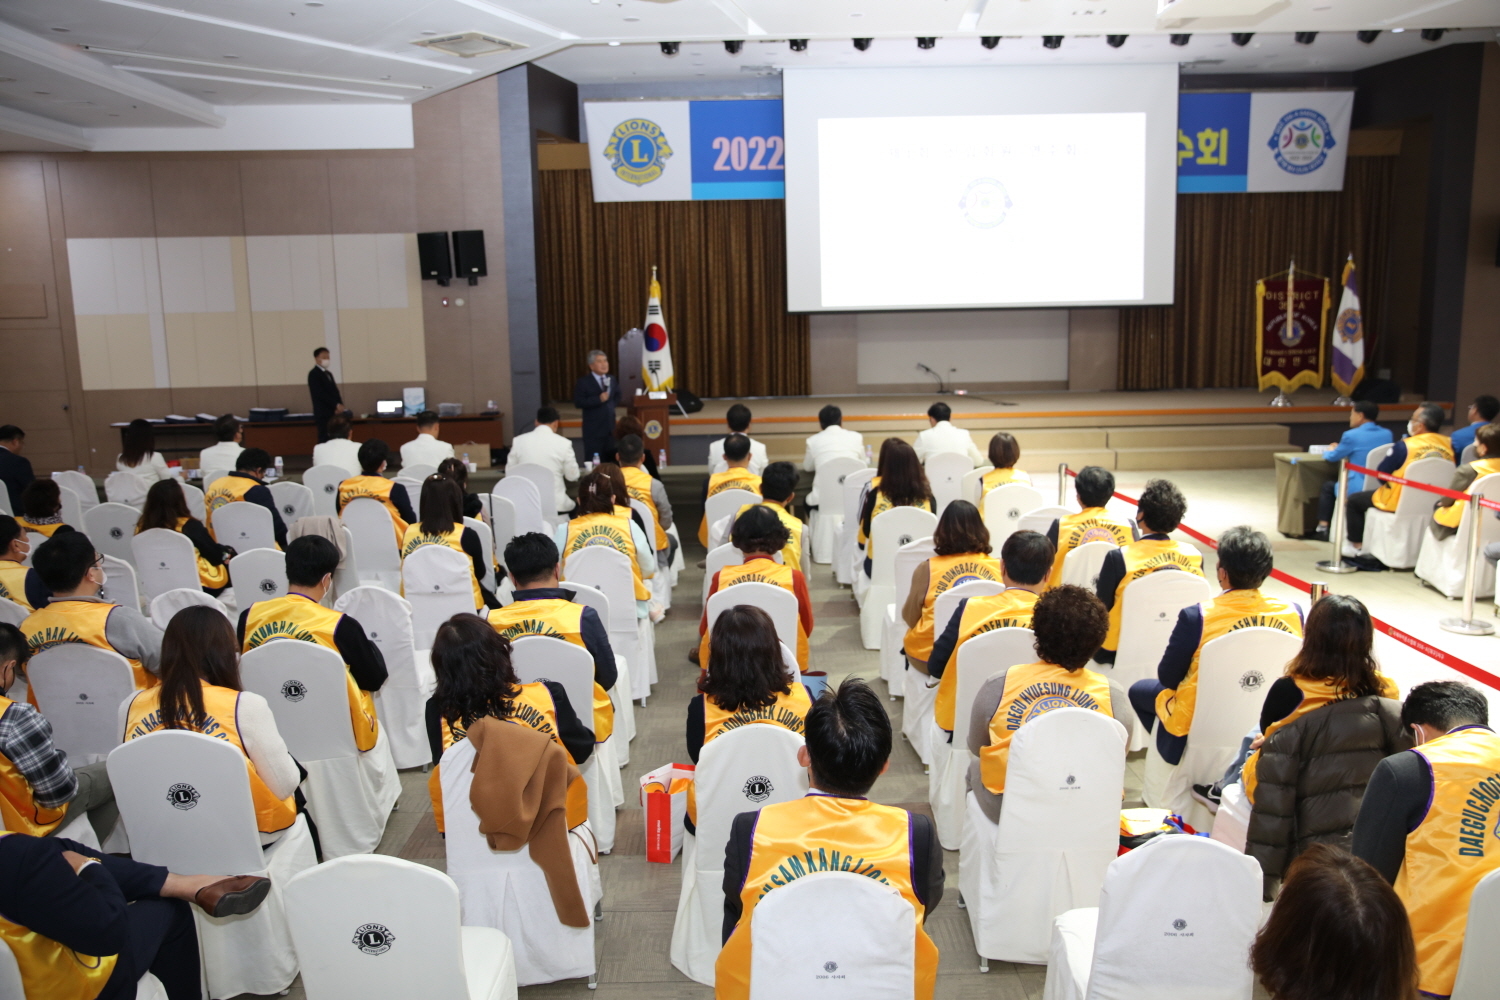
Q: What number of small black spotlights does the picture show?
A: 13